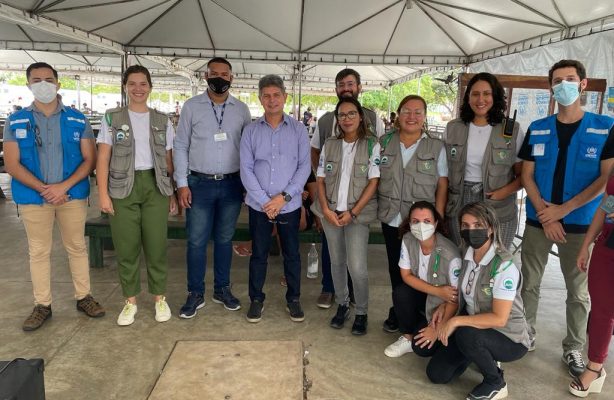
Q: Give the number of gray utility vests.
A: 7